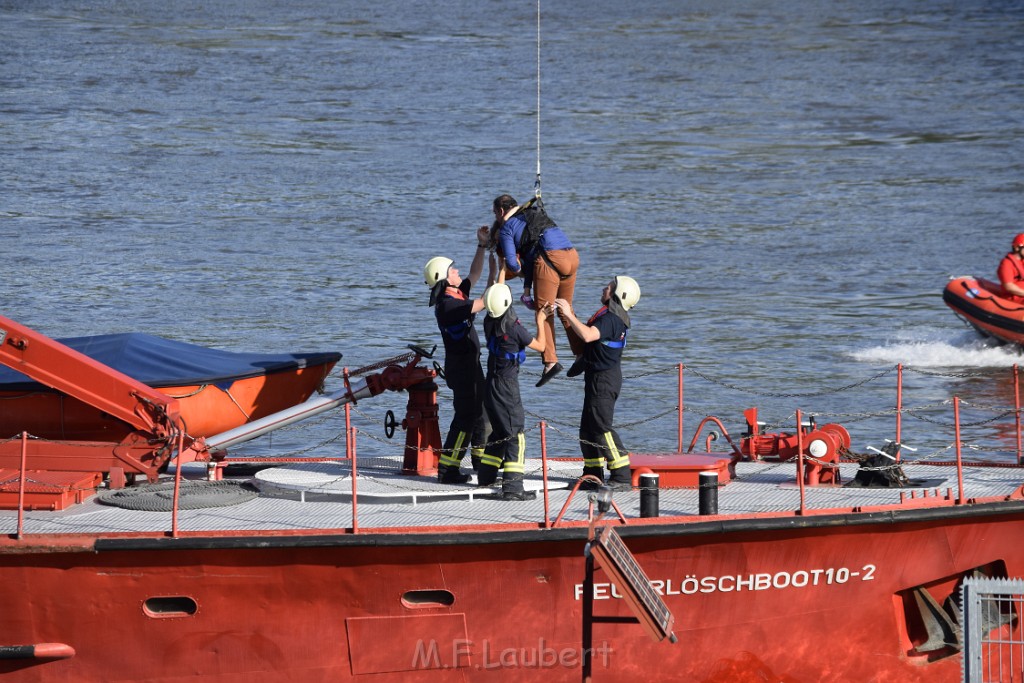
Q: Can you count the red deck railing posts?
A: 10